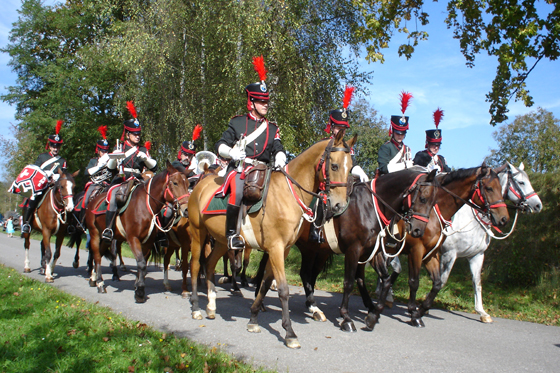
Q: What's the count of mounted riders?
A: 8